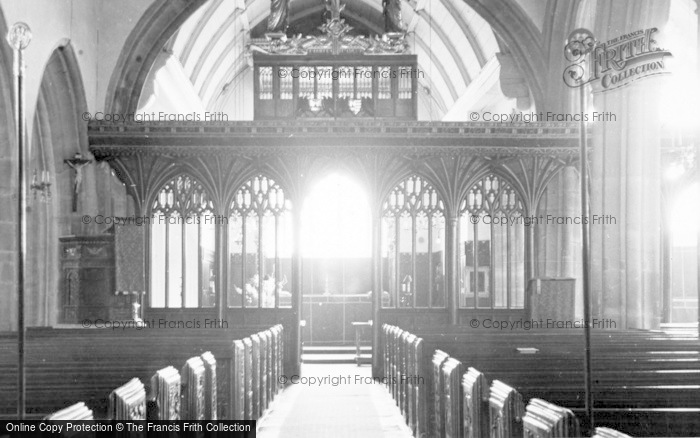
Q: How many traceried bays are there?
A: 4